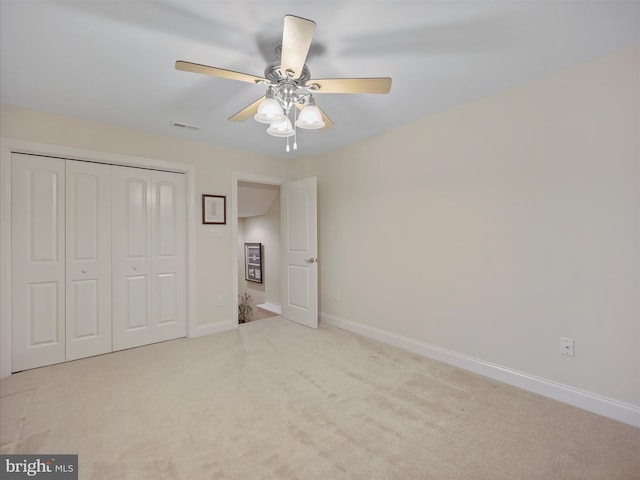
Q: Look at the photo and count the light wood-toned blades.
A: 5